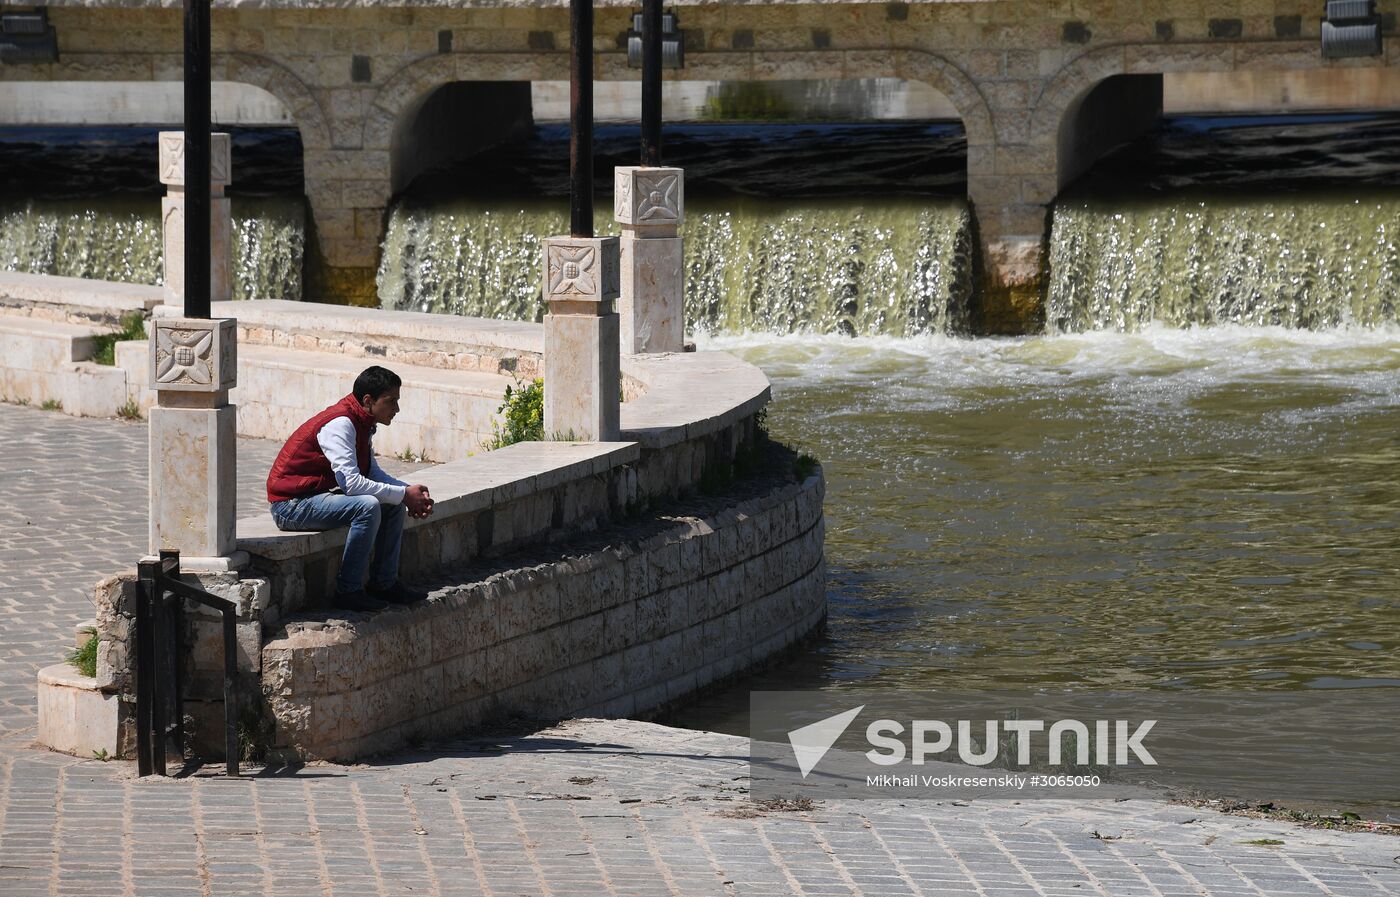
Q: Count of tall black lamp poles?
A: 3